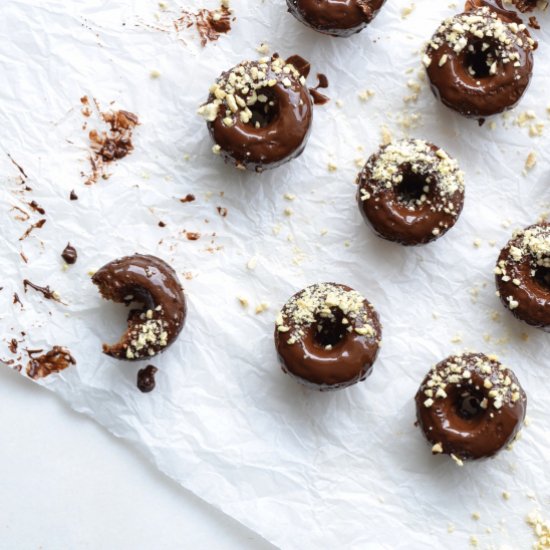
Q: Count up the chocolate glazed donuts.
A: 8